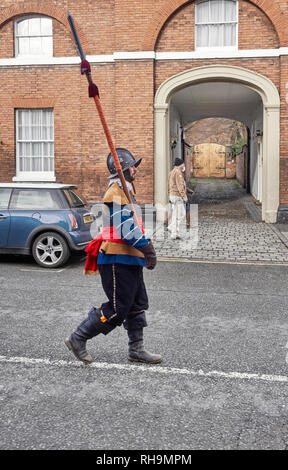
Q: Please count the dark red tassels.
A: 2